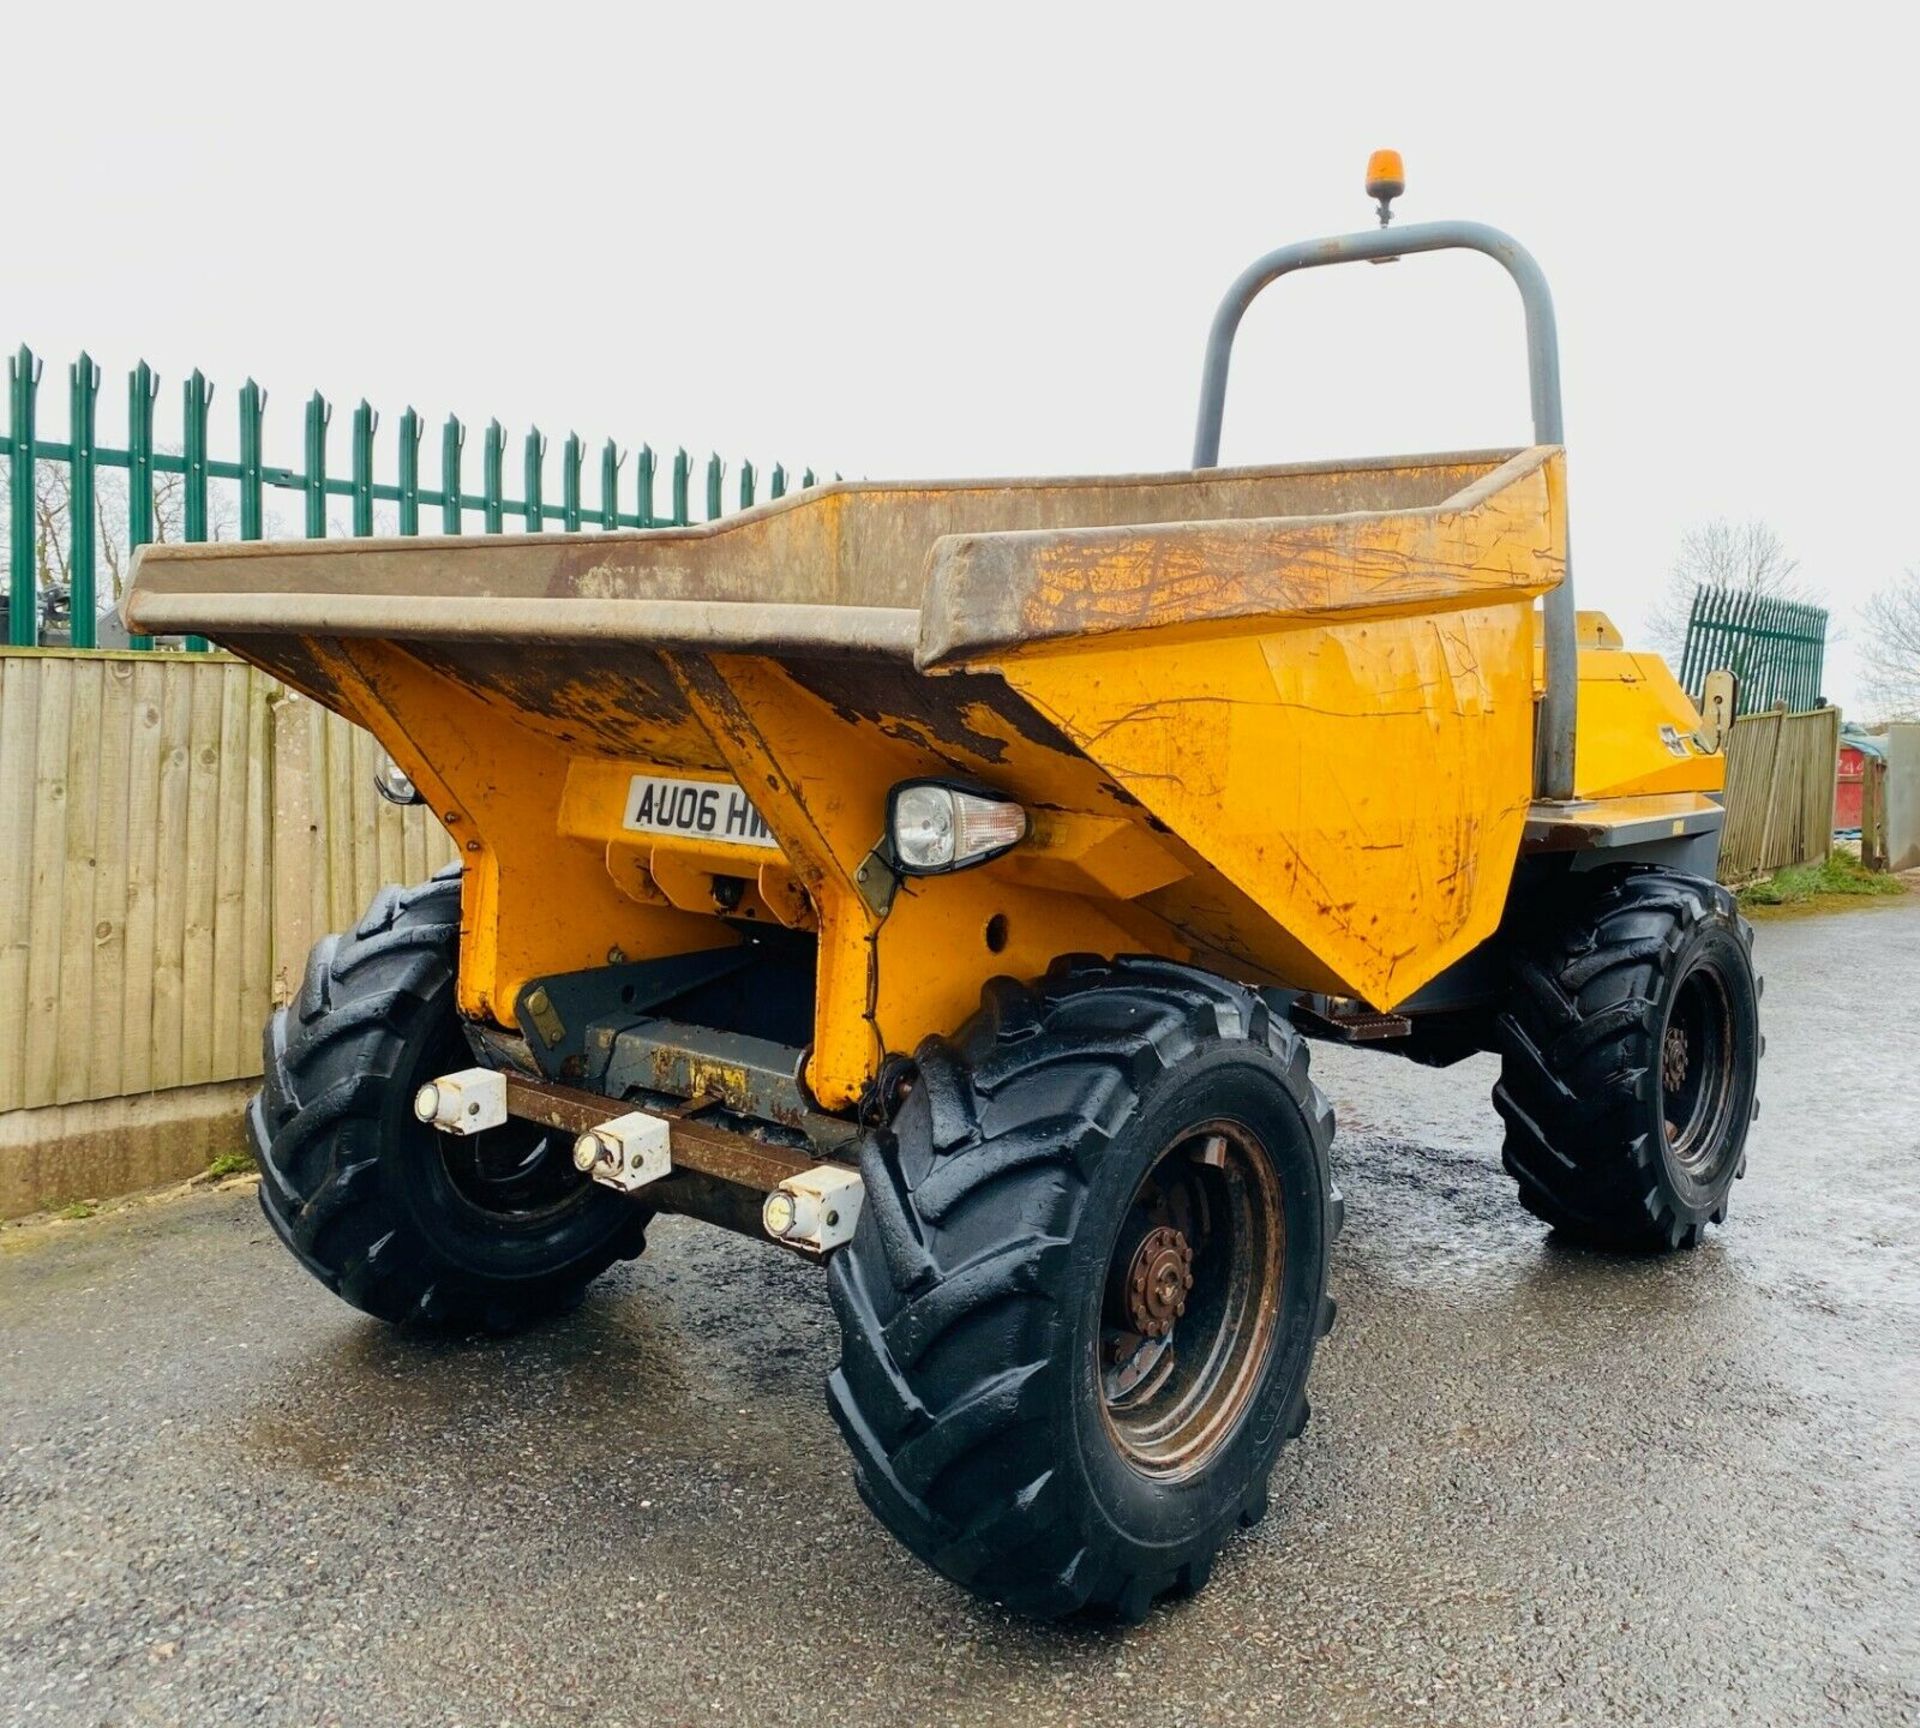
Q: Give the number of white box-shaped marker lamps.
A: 3